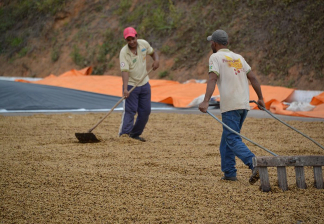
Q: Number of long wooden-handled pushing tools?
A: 1